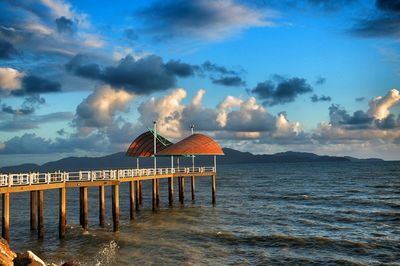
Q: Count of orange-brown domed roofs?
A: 2